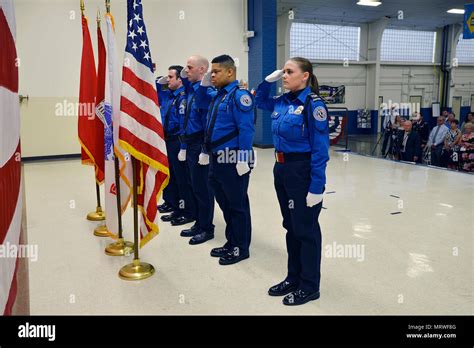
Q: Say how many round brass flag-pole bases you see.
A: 4